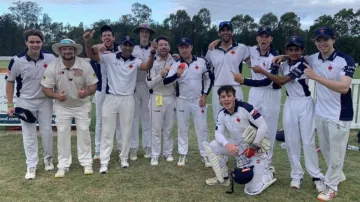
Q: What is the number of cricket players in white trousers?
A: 12